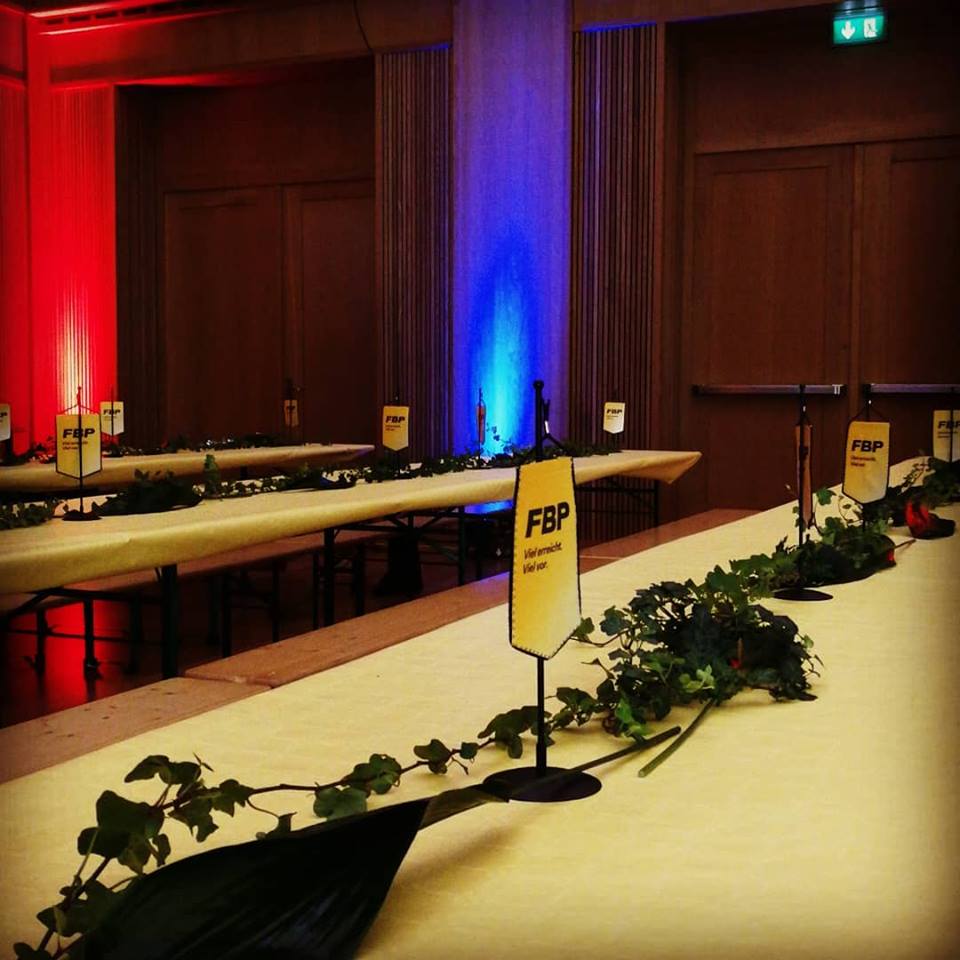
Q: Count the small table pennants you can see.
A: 11